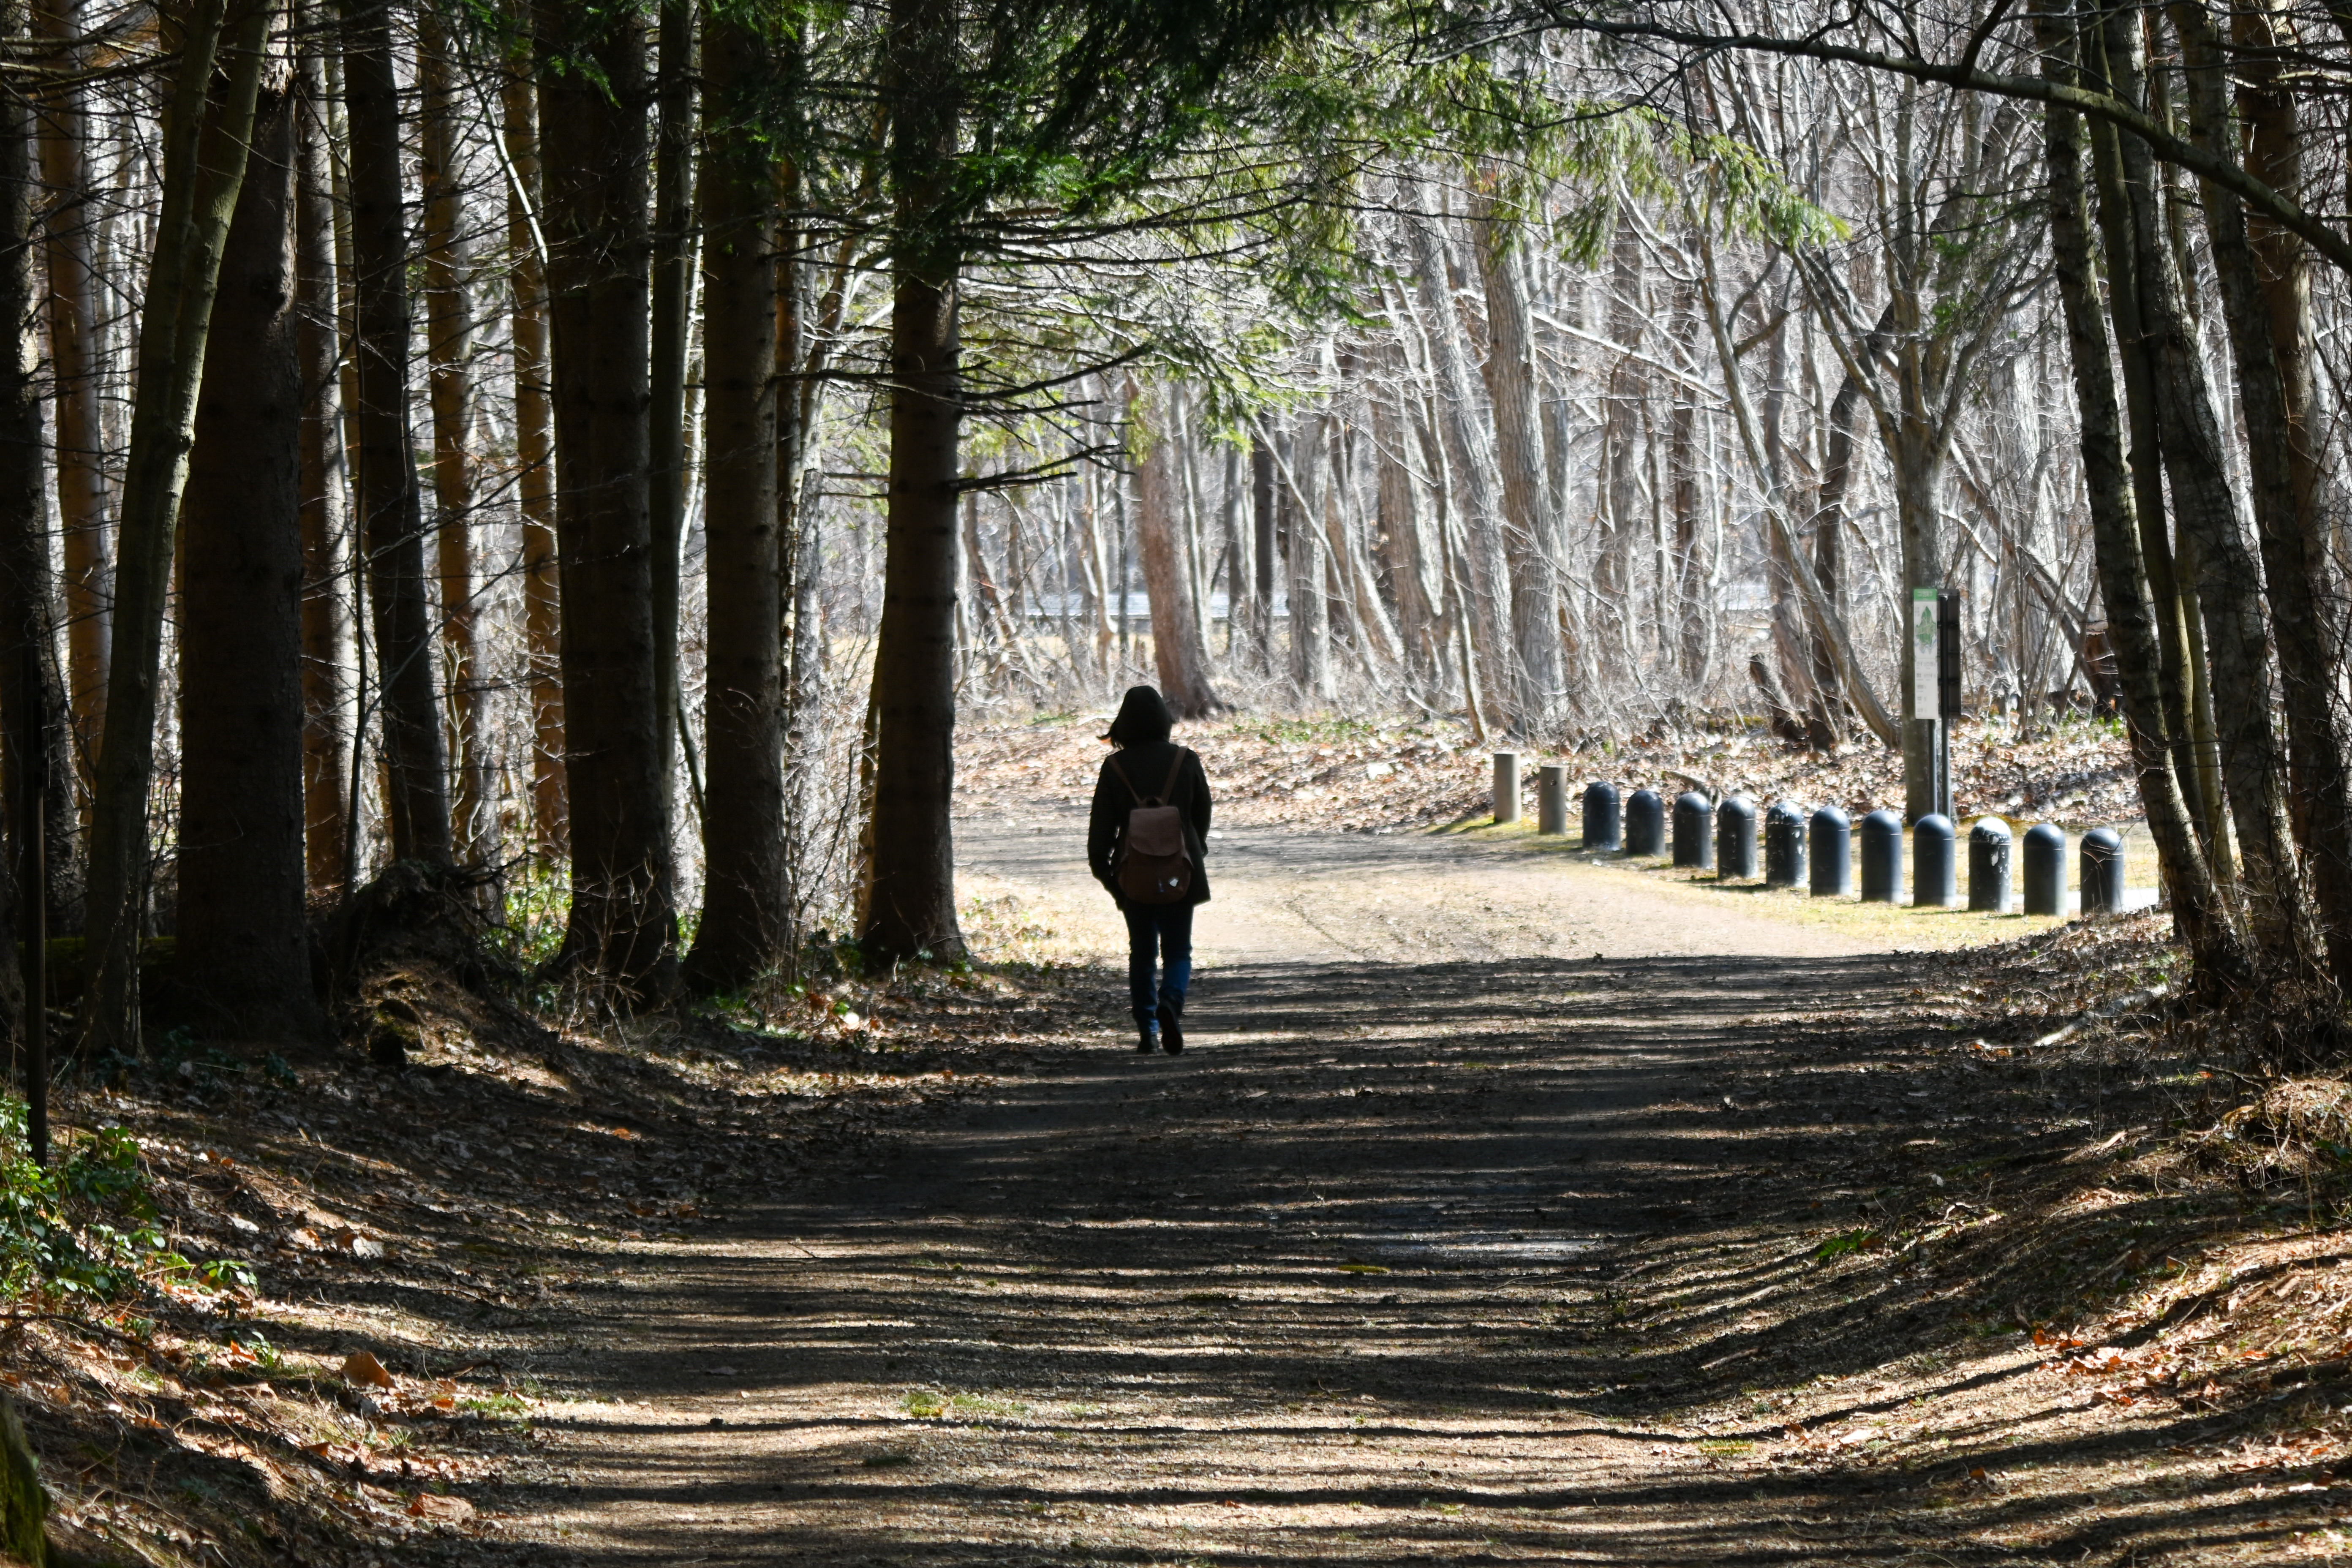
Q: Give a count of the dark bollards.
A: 11